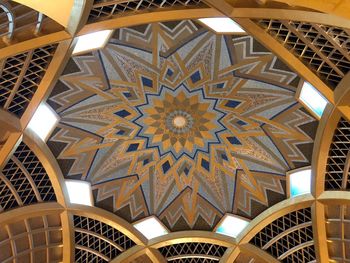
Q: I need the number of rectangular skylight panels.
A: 8